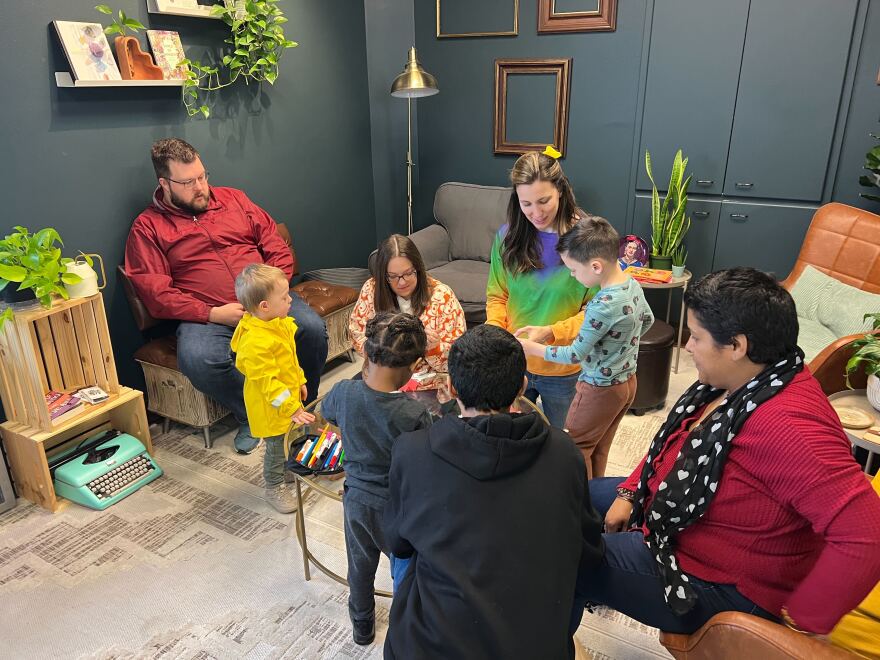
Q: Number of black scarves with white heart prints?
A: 1